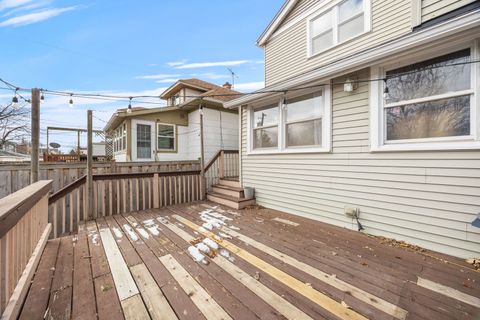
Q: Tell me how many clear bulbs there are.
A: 7